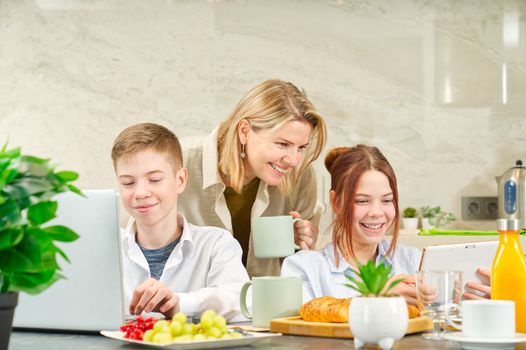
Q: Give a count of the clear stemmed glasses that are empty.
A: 1